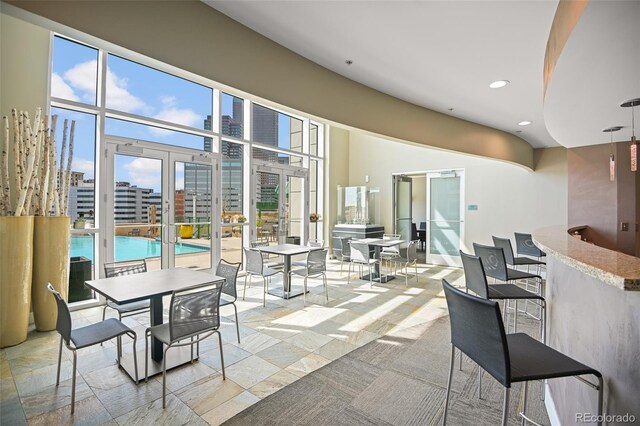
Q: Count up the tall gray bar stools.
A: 5